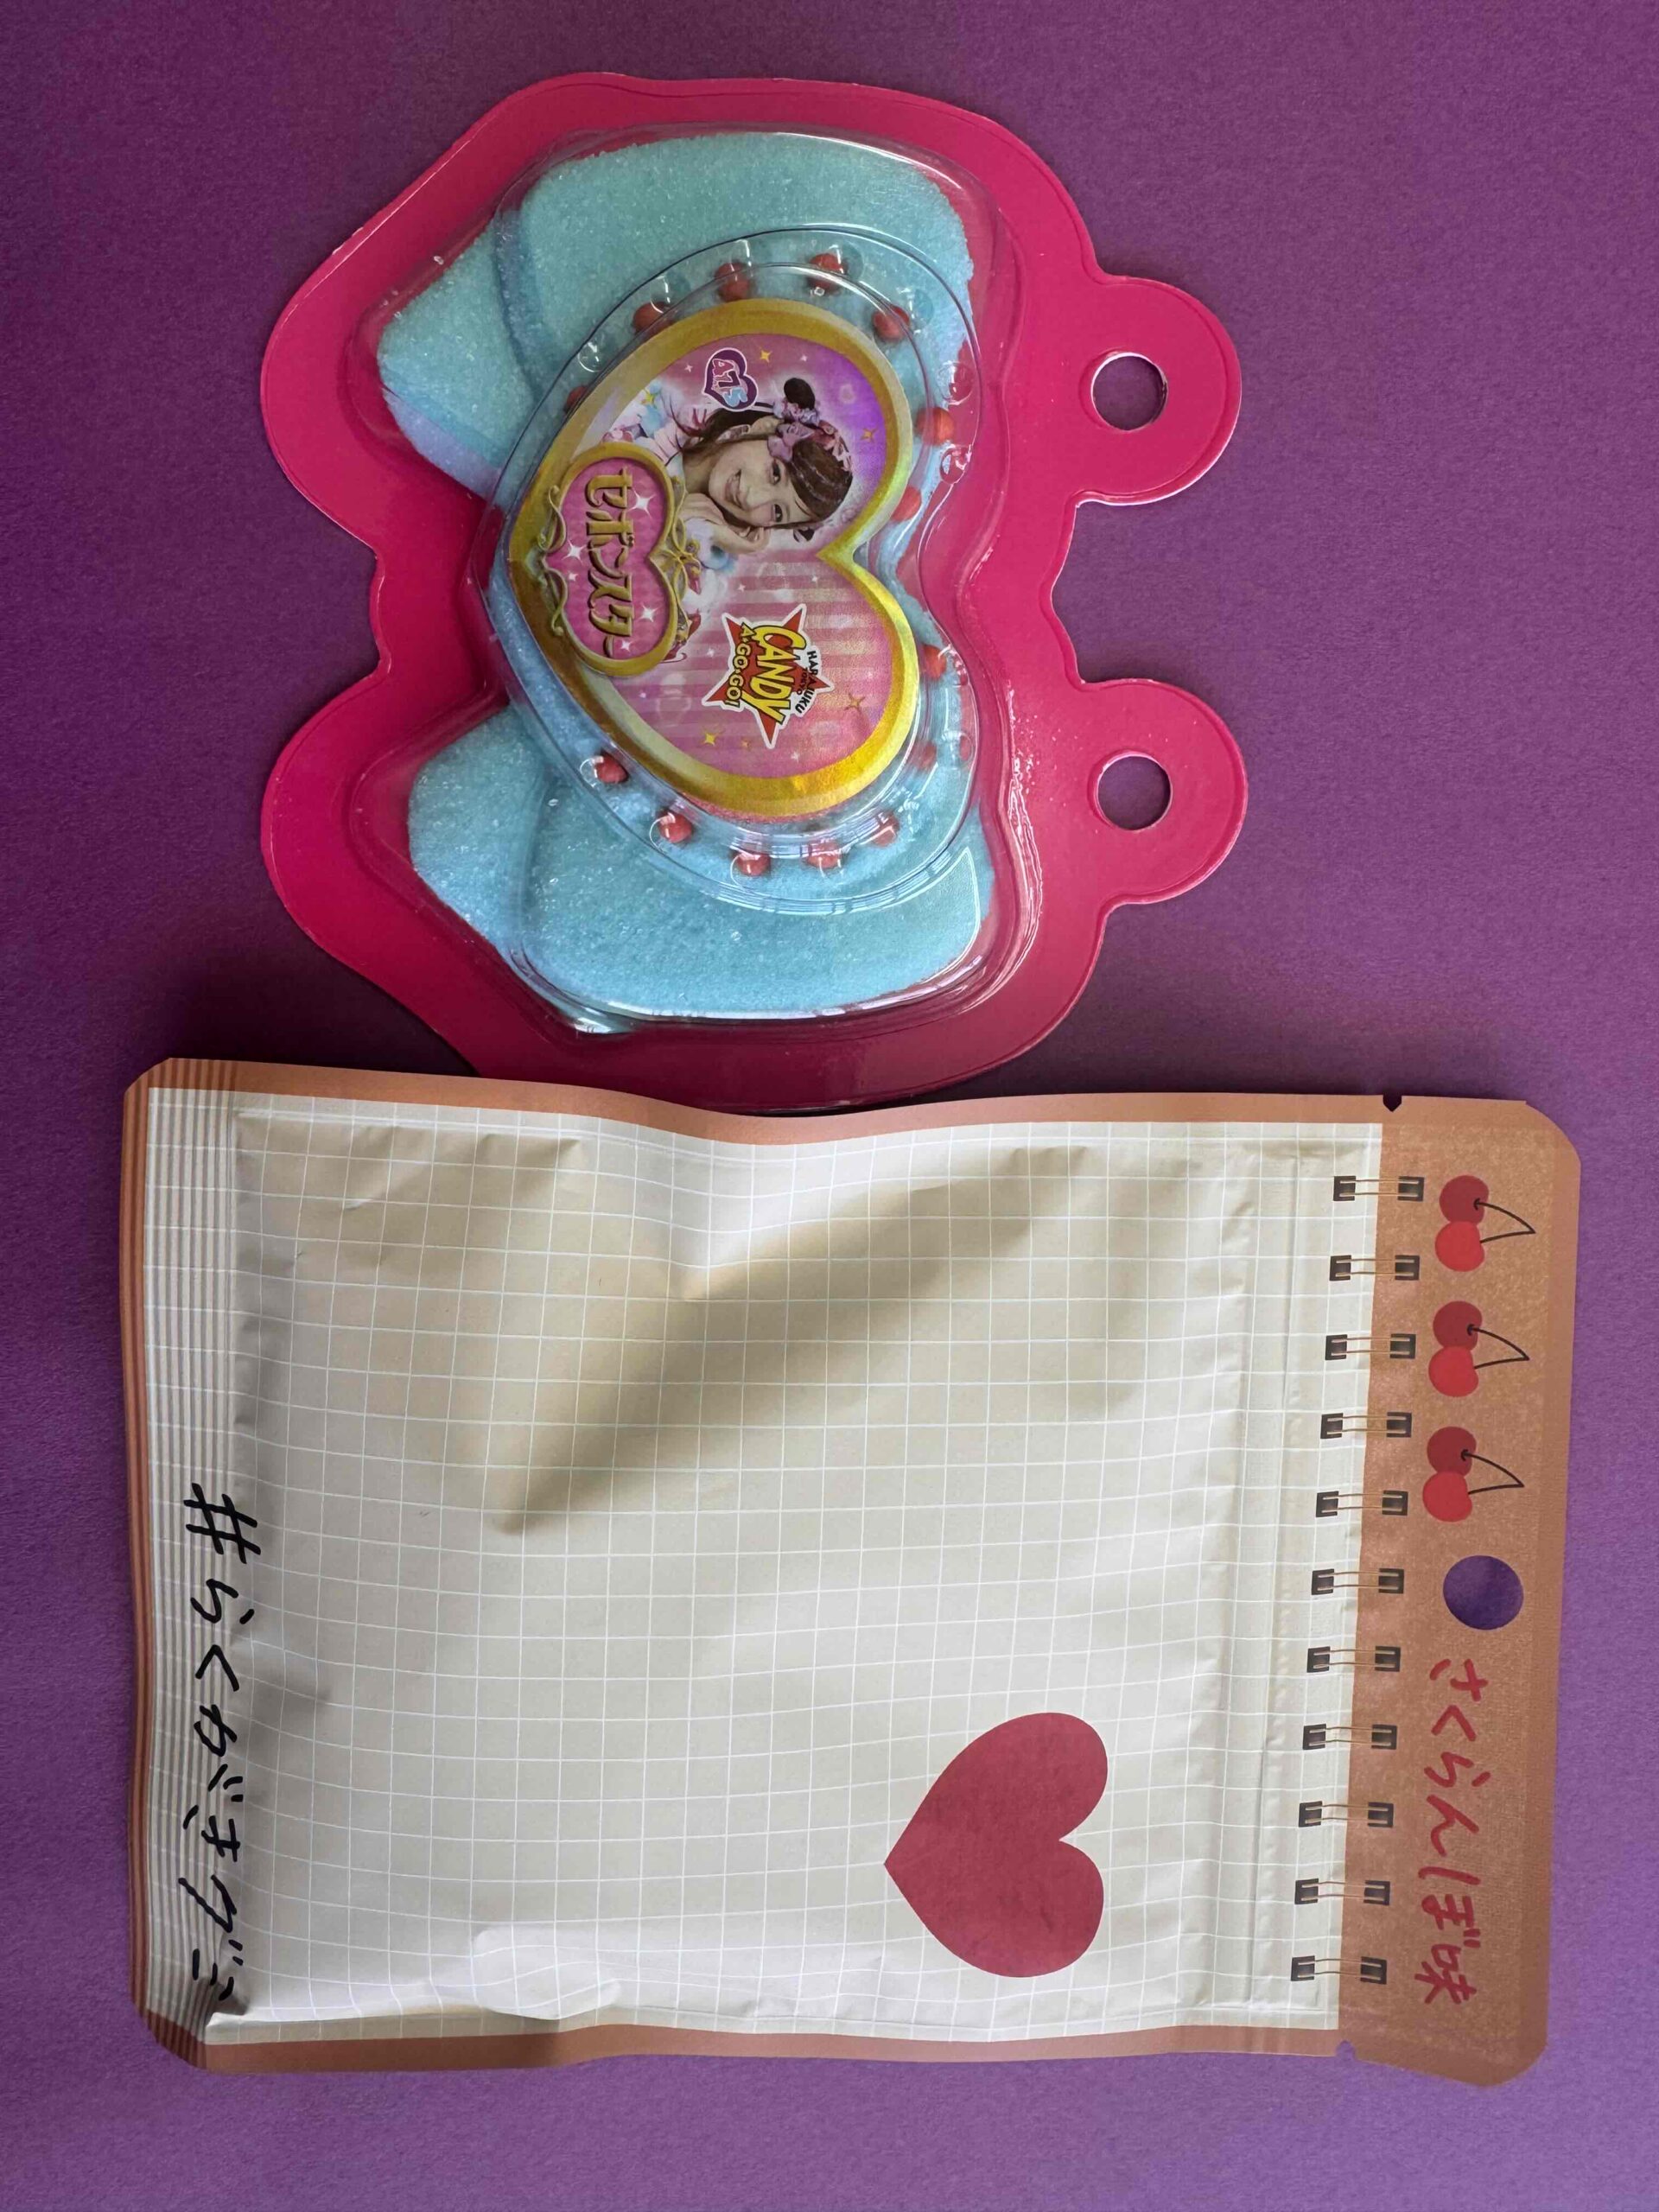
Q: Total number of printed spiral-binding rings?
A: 11